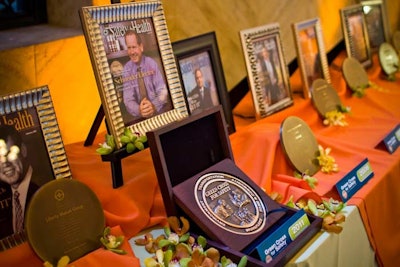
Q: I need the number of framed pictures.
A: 7